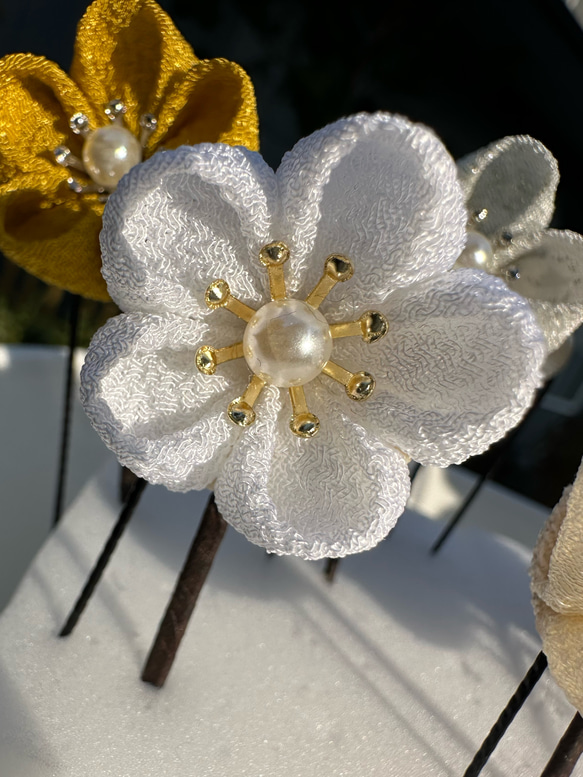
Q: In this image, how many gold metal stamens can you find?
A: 8